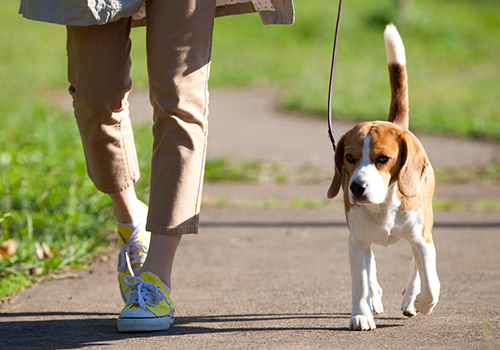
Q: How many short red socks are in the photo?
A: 0